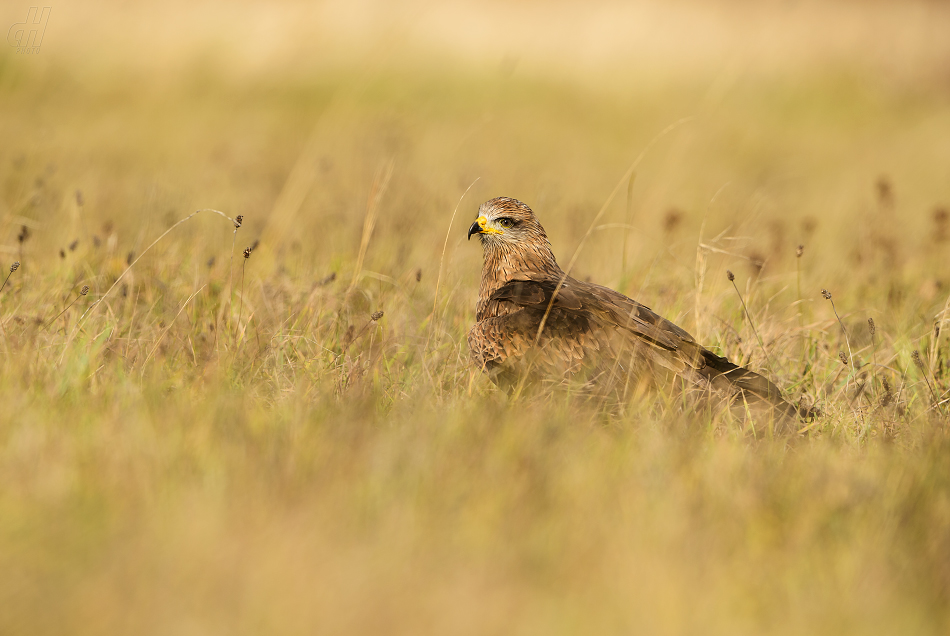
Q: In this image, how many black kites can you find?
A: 1